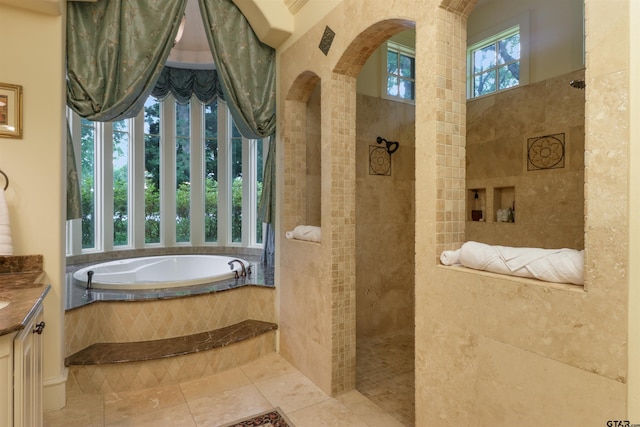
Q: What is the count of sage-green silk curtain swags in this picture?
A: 2